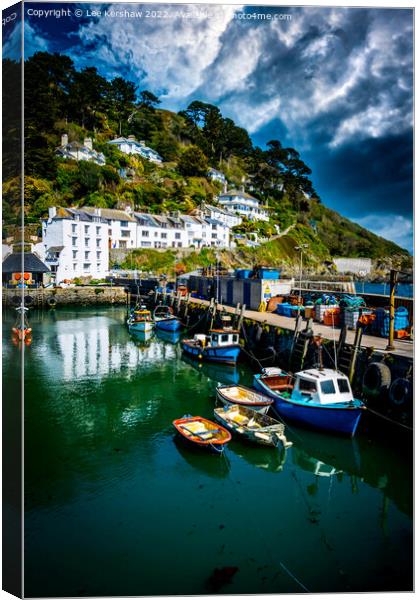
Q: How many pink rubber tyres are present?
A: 0